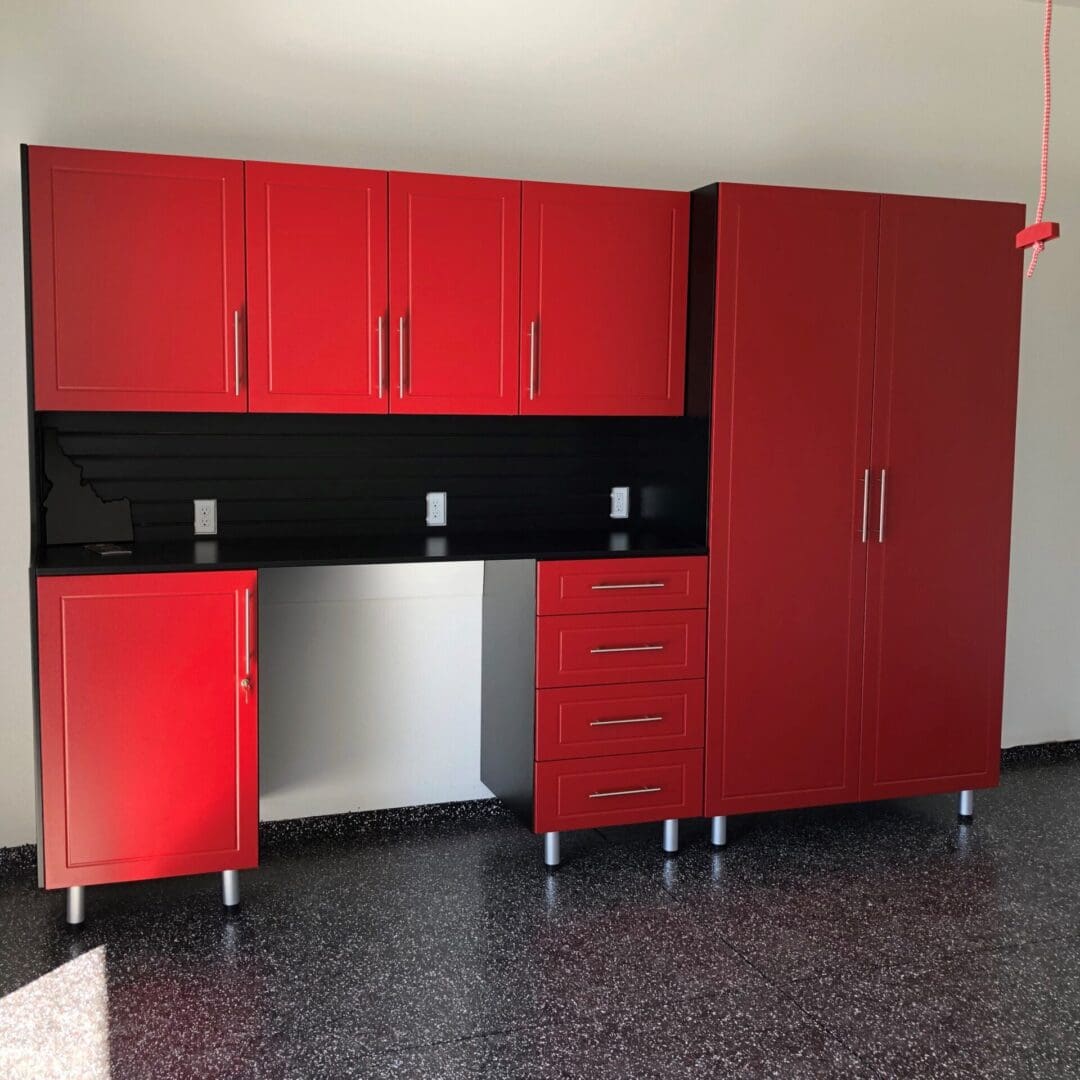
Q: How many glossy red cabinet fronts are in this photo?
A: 11